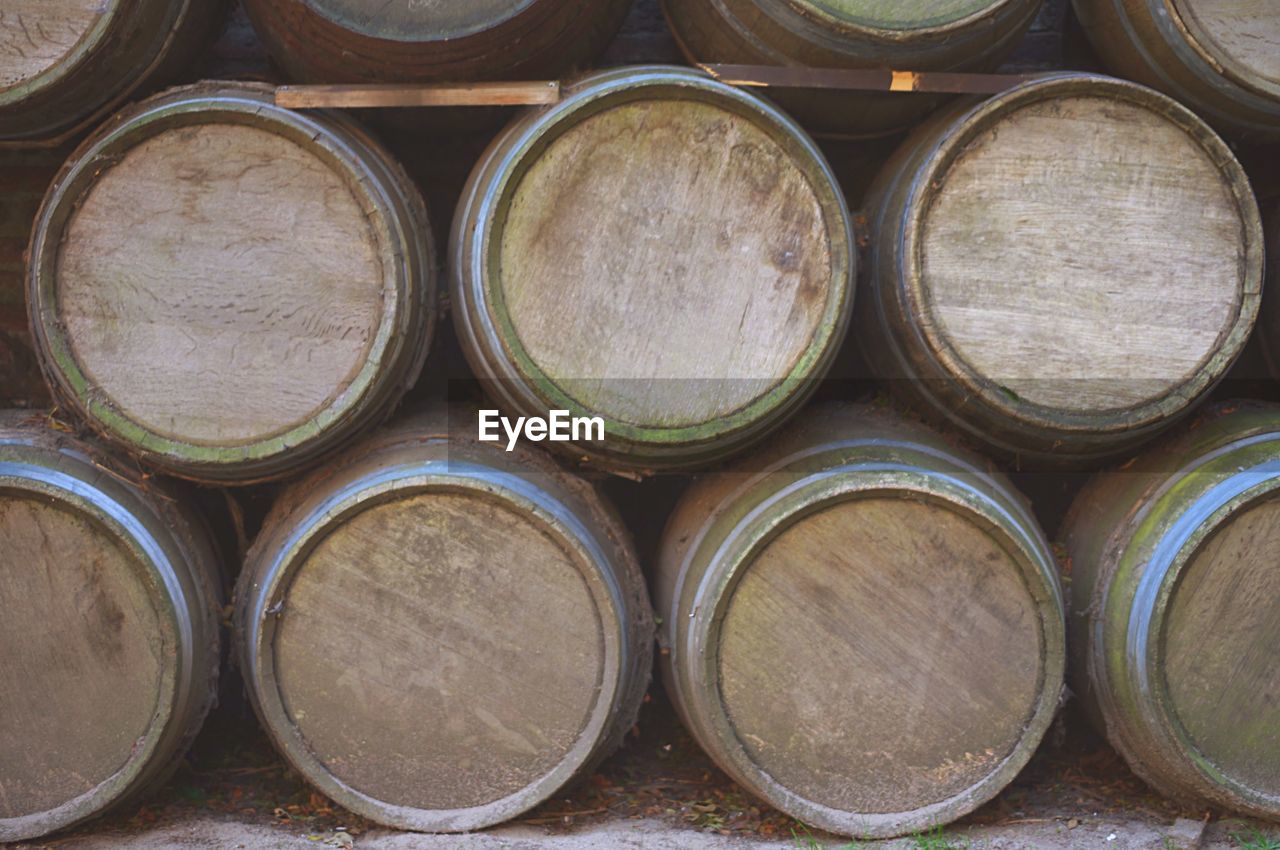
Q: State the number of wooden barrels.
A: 11